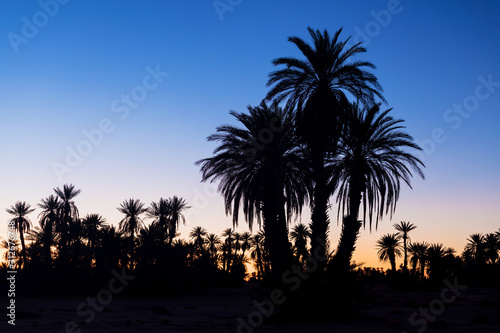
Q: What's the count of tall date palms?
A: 3